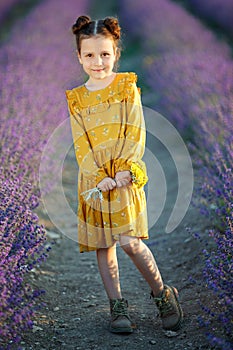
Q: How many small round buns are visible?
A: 2